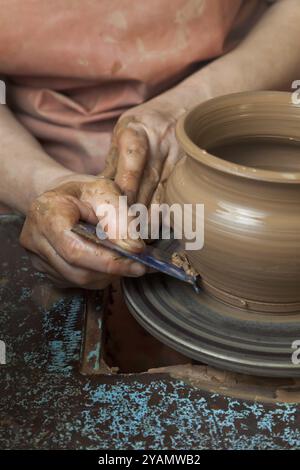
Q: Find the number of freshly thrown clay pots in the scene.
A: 1